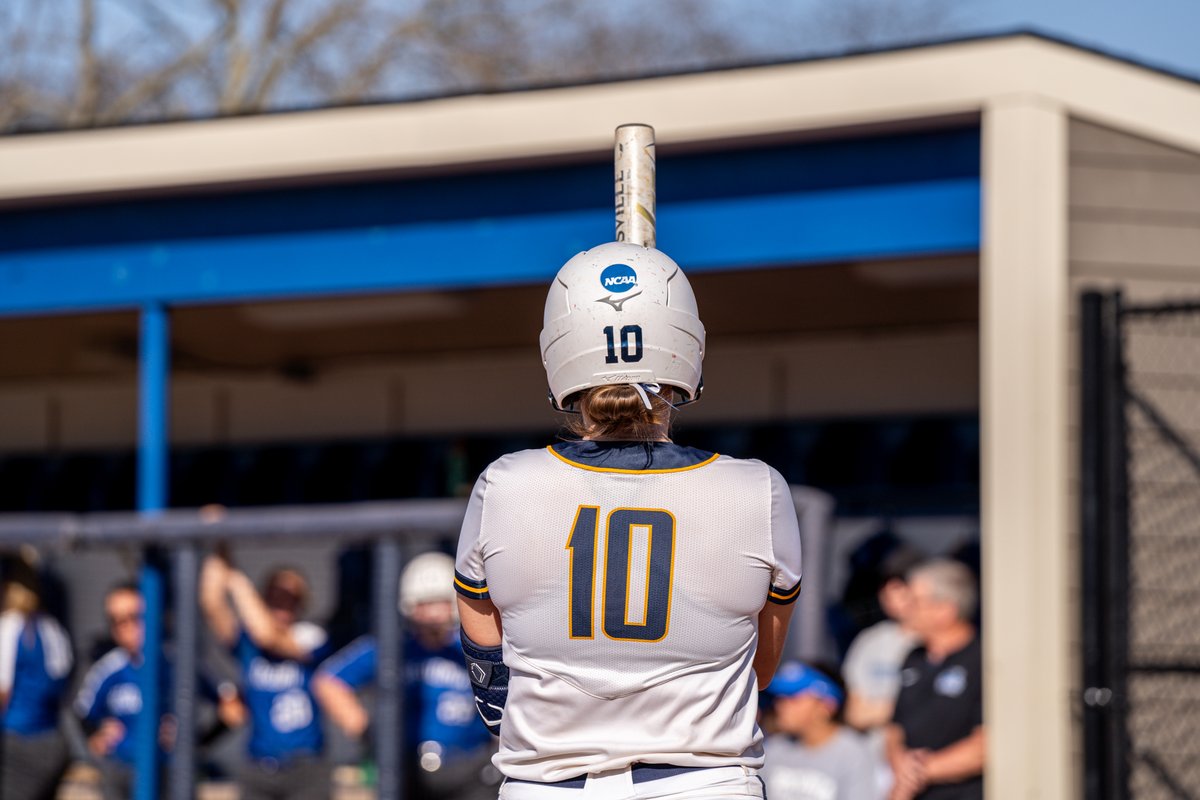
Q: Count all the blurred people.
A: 7